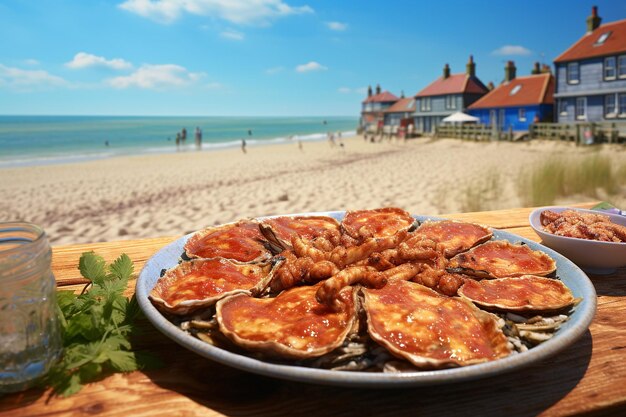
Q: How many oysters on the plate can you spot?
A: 9